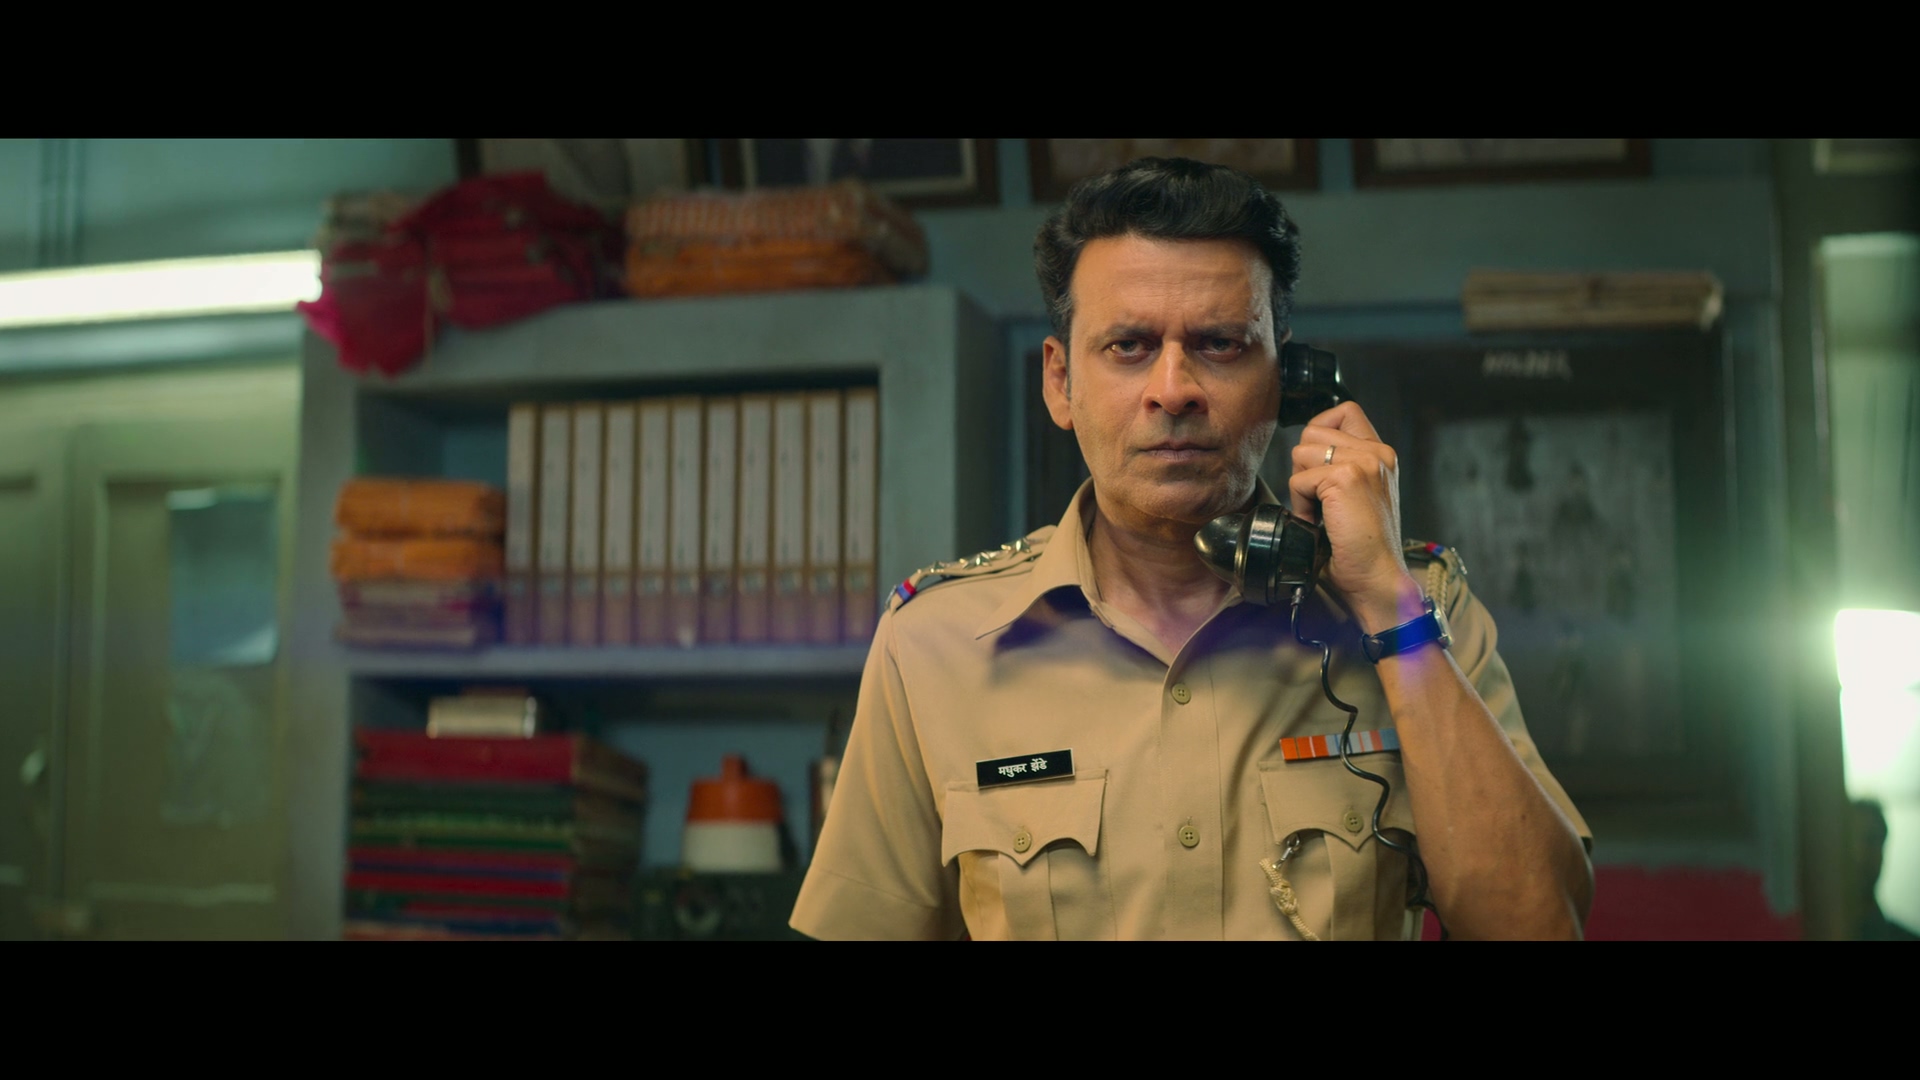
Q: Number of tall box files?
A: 11